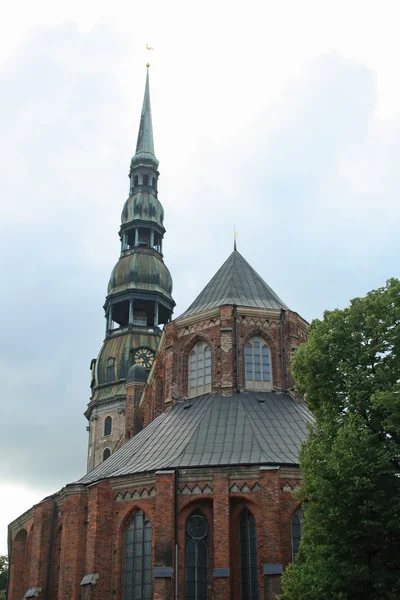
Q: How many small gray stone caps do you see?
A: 5